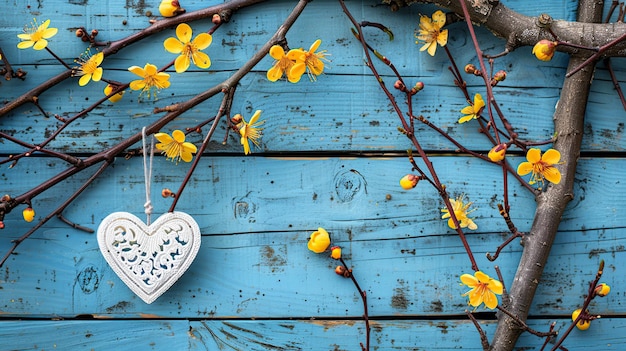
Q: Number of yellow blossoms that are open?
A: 13